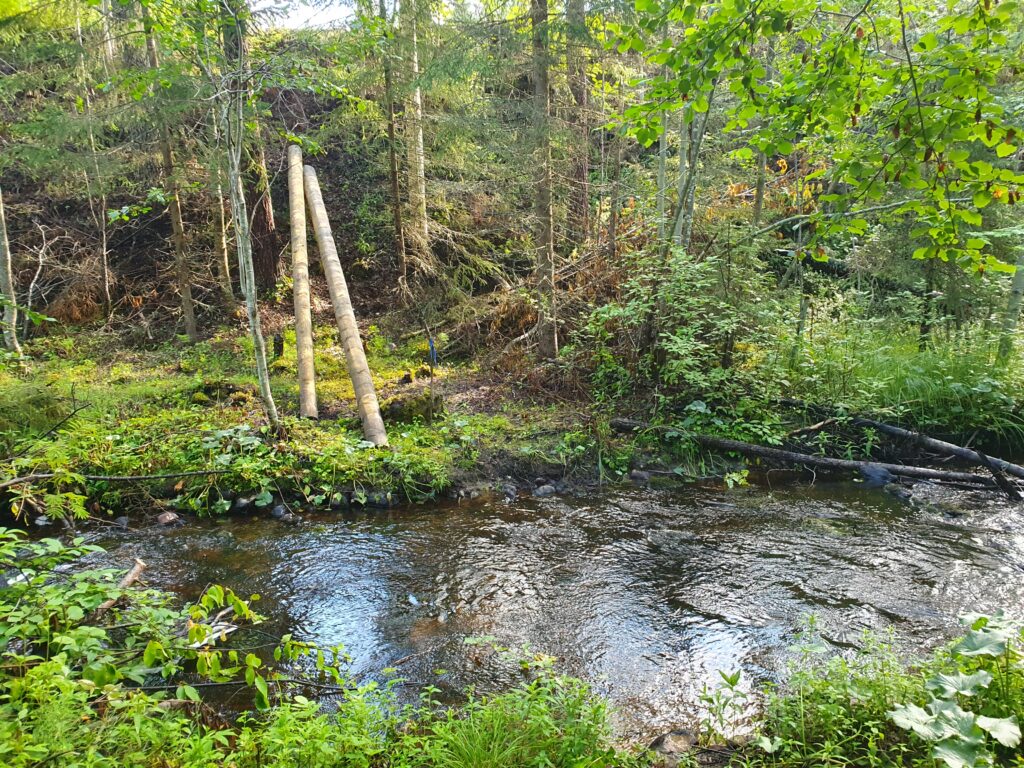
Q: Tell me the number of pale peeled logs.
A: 2